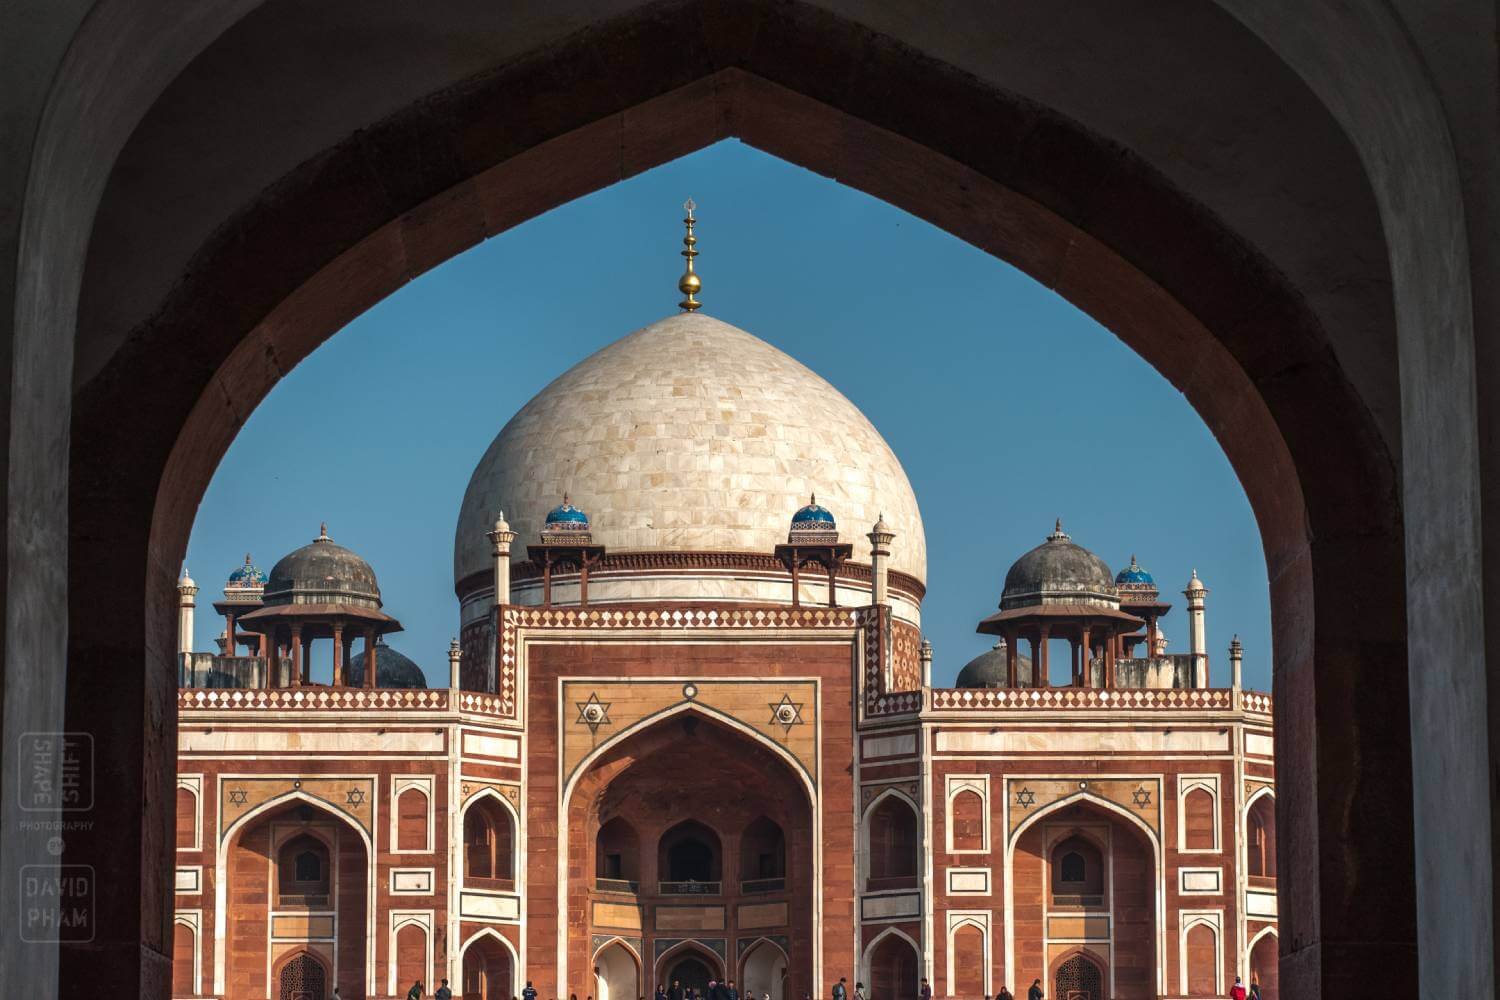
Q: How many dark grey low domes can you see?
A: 2